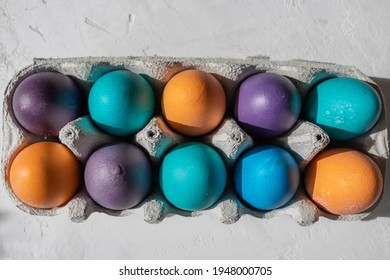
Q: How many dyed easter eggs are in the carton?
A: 10